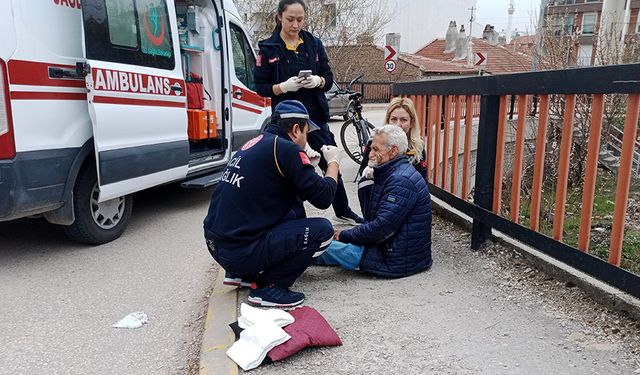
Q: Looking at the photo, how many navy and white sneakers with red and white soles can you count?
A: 2